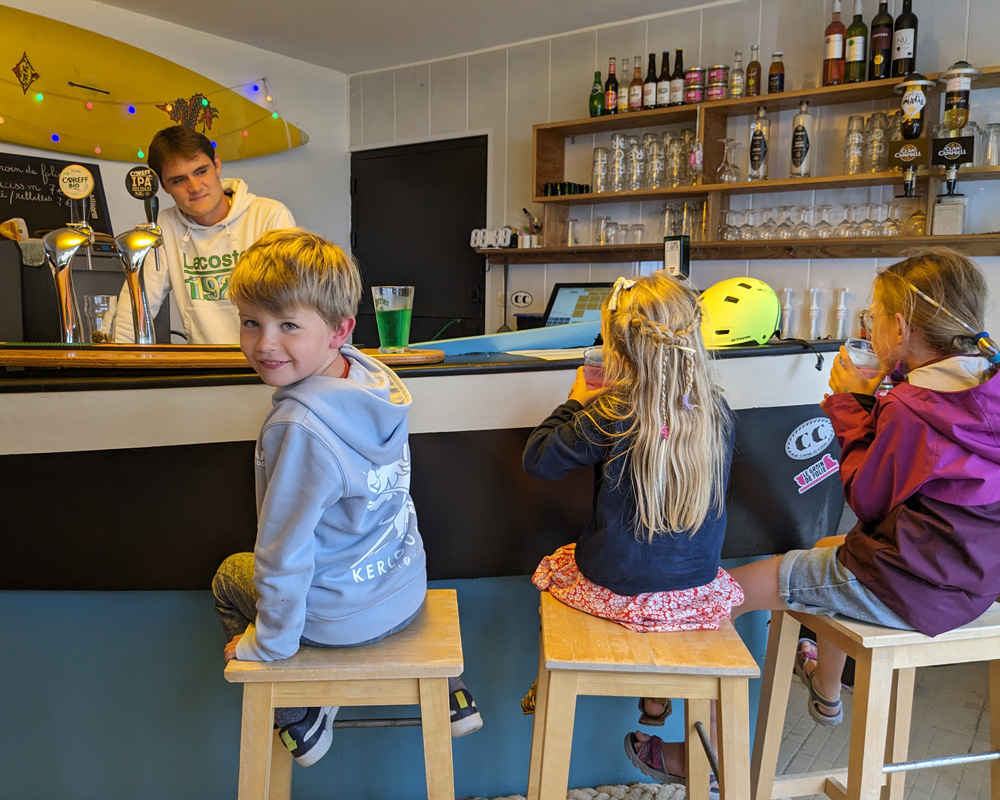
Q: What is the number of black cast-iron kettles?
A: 0